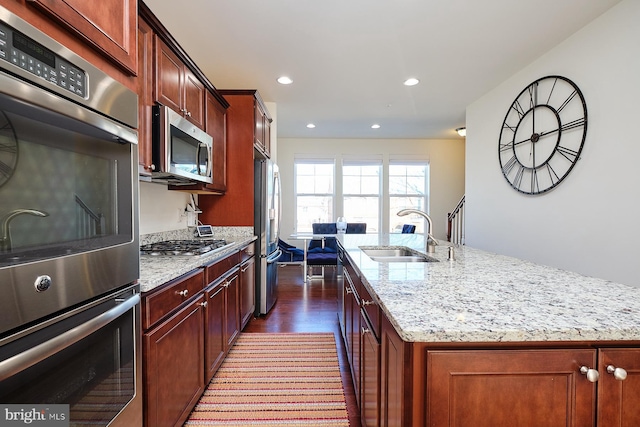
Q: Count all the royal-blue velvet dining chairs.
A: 4